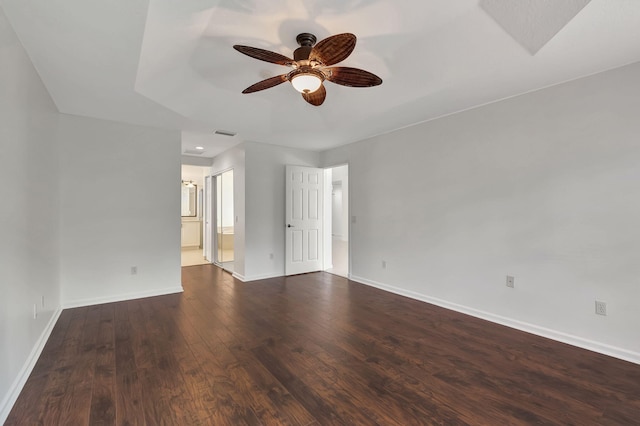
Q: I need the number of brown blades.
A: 5